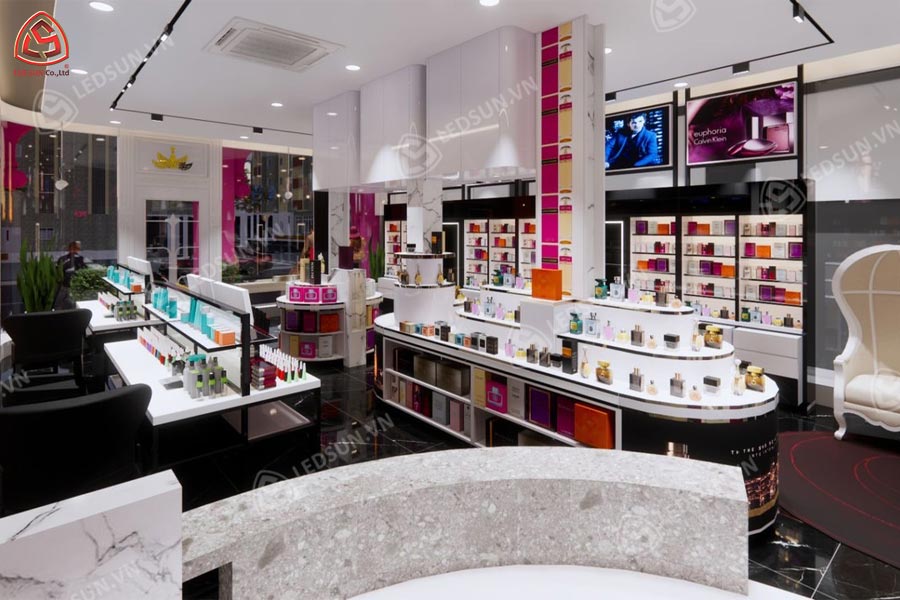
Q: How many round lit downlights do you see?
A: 9